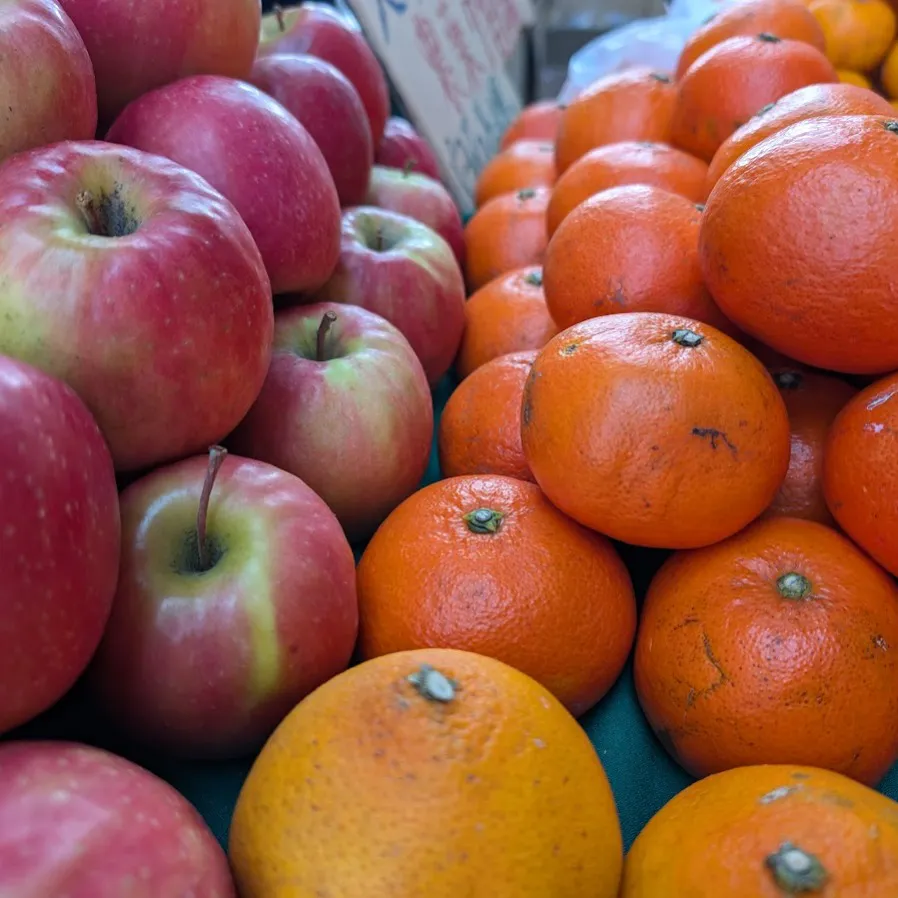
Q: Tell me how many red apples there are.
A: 13